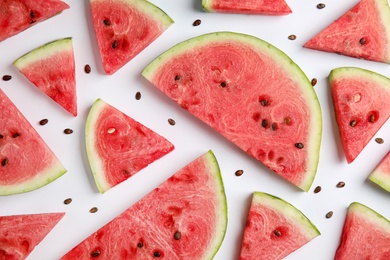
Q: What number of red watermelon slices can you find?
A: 14